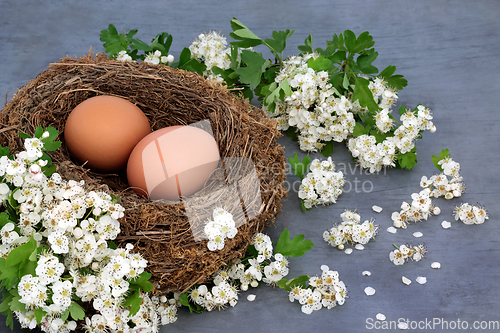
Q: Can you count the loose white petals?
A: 14